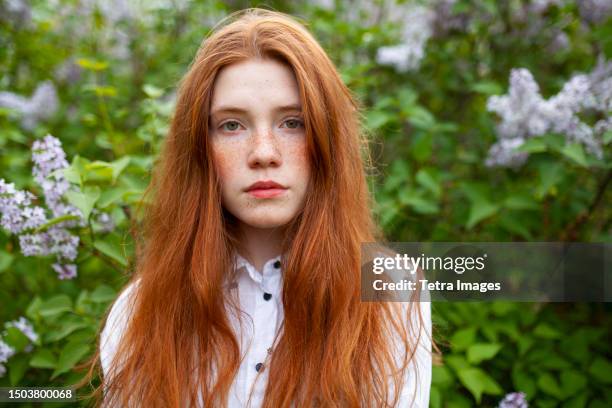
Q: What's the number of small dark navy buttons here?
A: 3